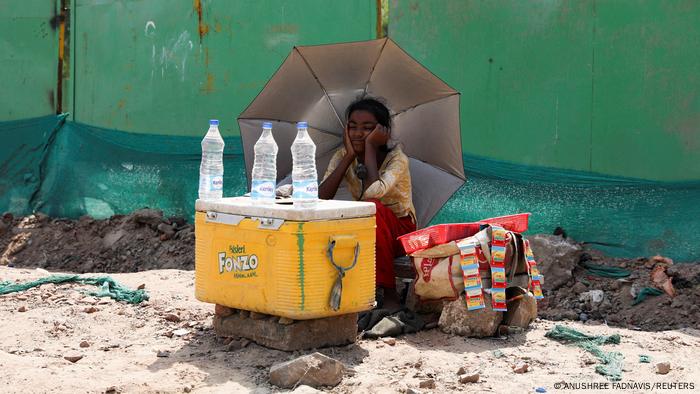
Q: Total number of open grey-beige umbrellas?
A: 1